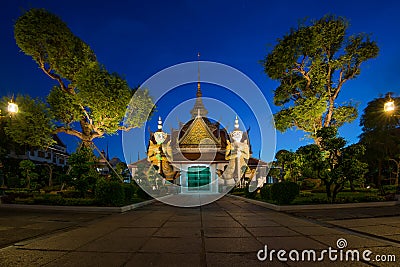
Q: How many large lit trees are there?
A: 2